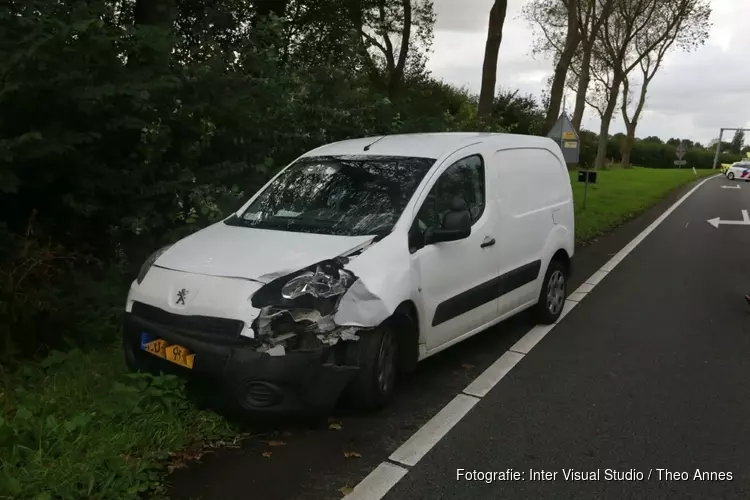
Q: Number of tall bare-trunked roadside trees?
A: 5